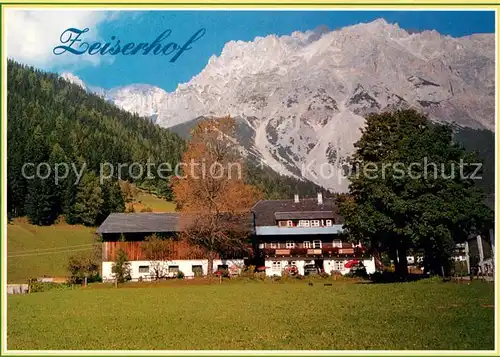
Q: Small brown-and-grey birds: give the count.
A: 0